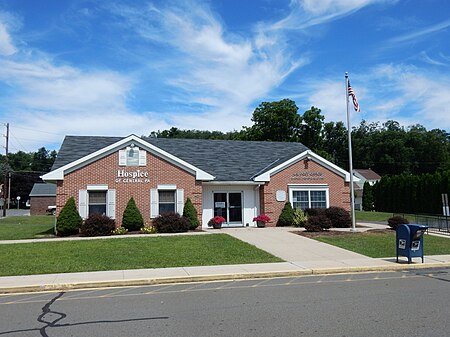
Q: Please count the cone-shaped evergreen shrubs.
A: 4